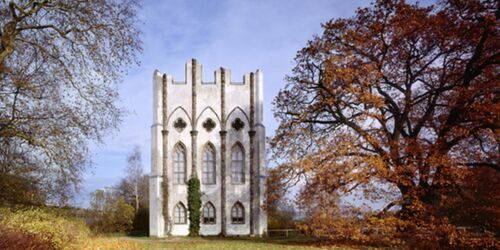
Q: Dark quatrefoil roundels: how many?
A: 3